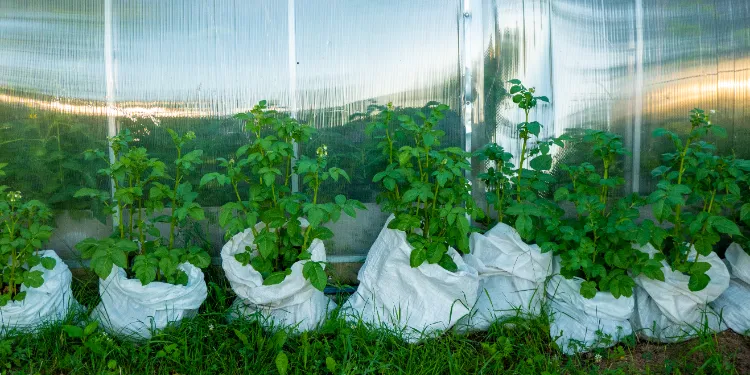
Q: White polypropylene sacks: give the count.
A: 8